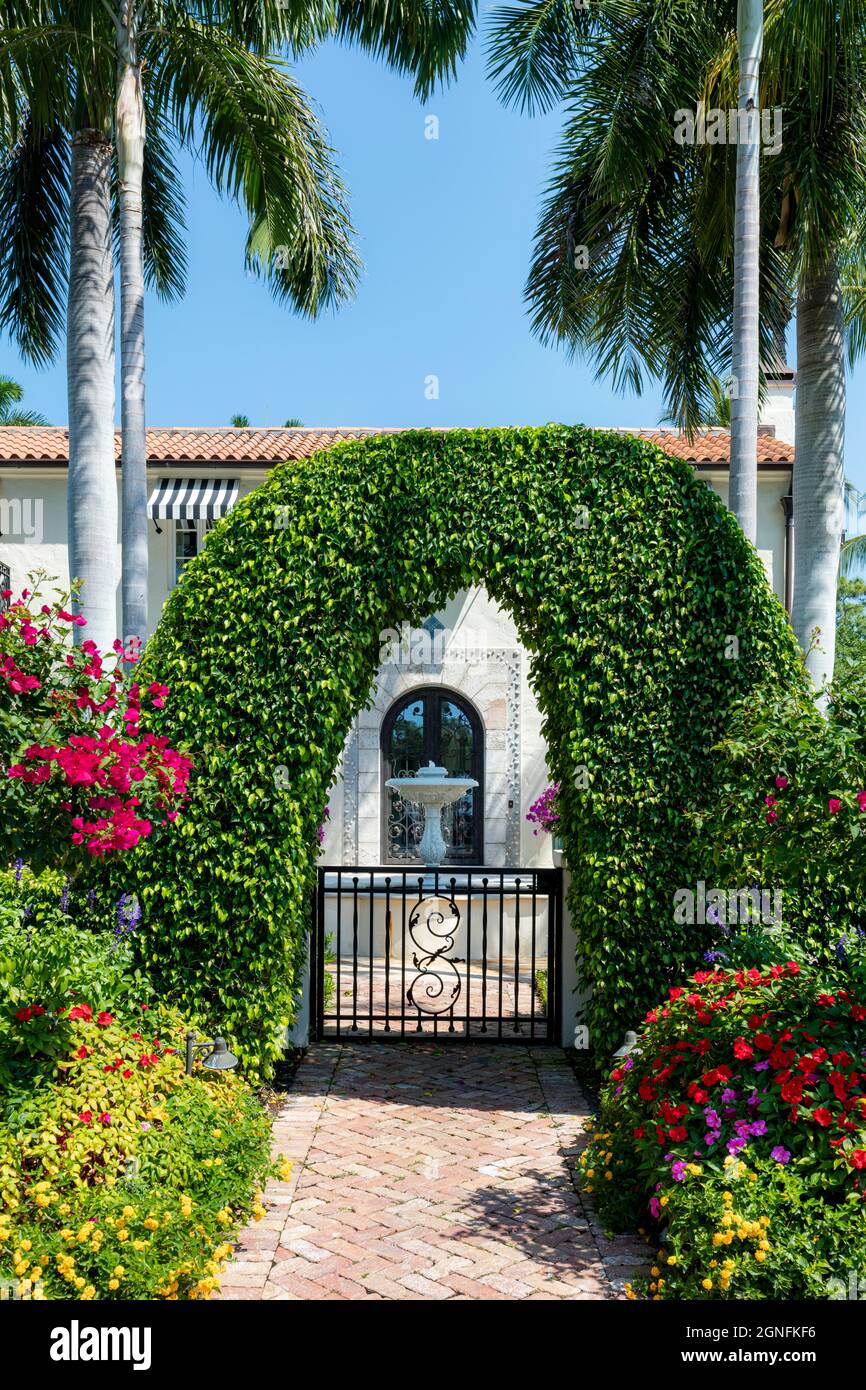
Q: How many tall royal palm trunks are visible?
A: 4